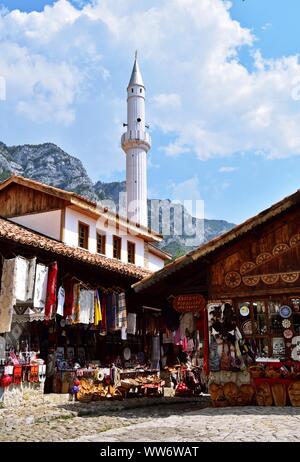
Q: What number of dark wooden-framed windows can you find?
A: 4